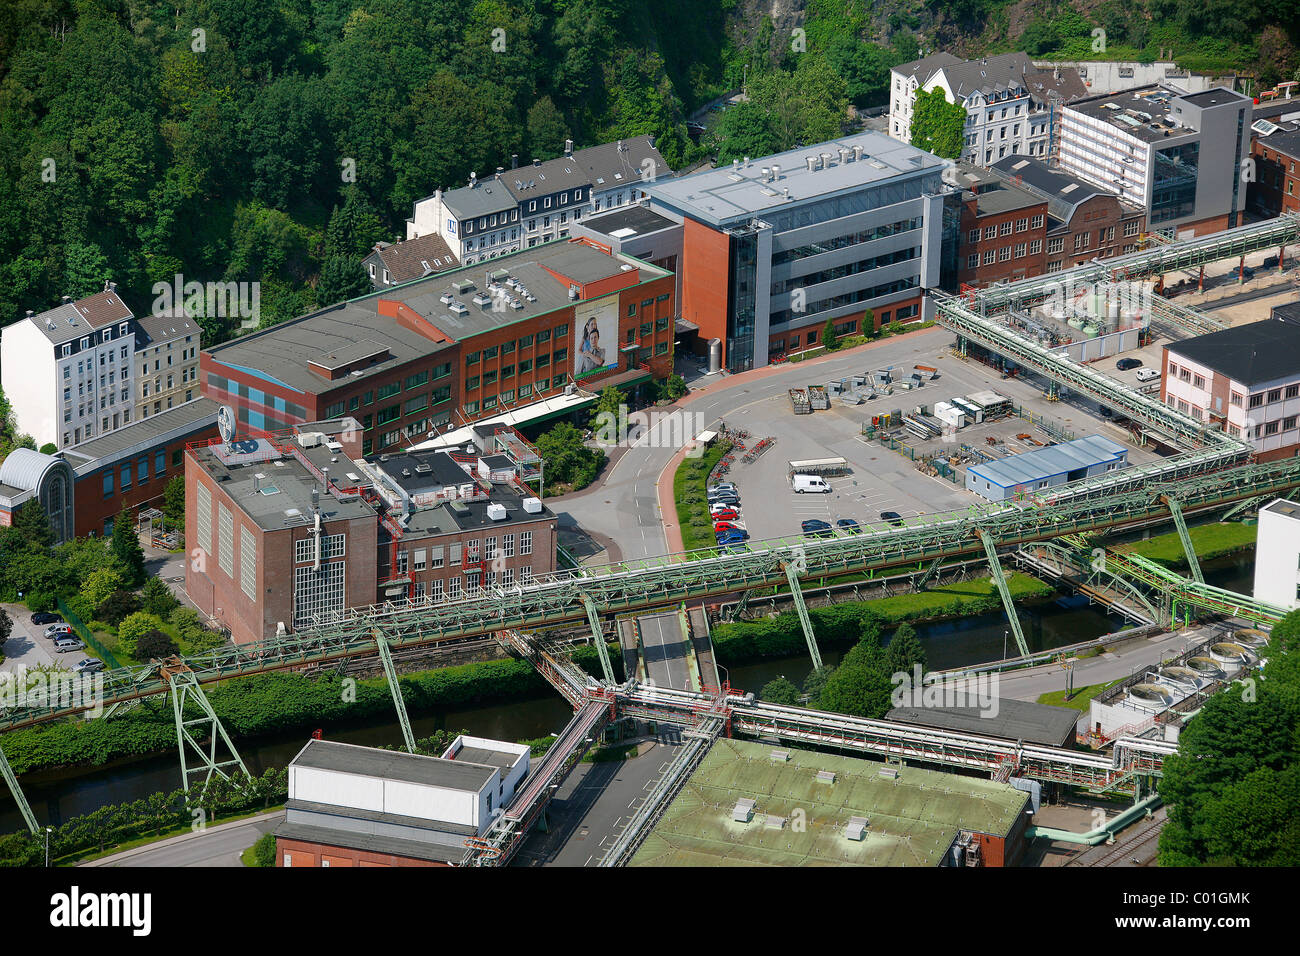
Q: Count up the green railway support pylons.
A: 7